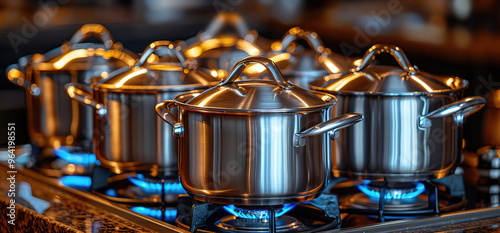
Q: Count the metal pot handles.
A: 11